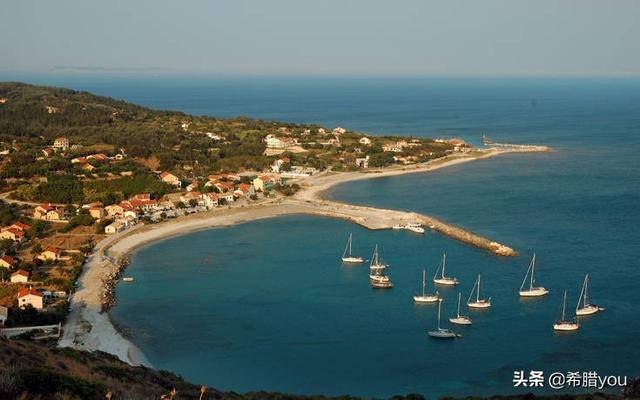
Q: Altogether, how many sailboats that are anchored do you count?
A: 11